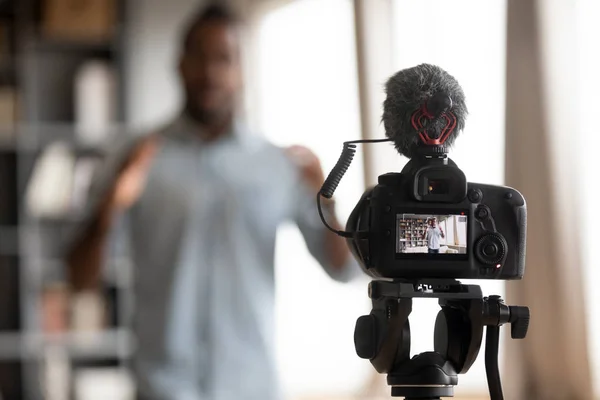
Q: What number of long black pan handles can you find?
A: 1